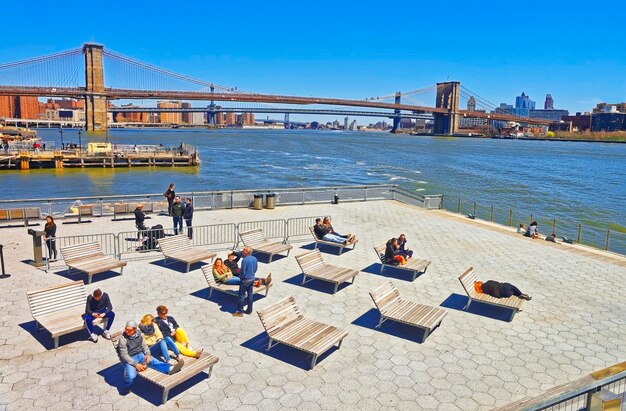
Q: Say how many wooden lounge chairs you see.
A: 12